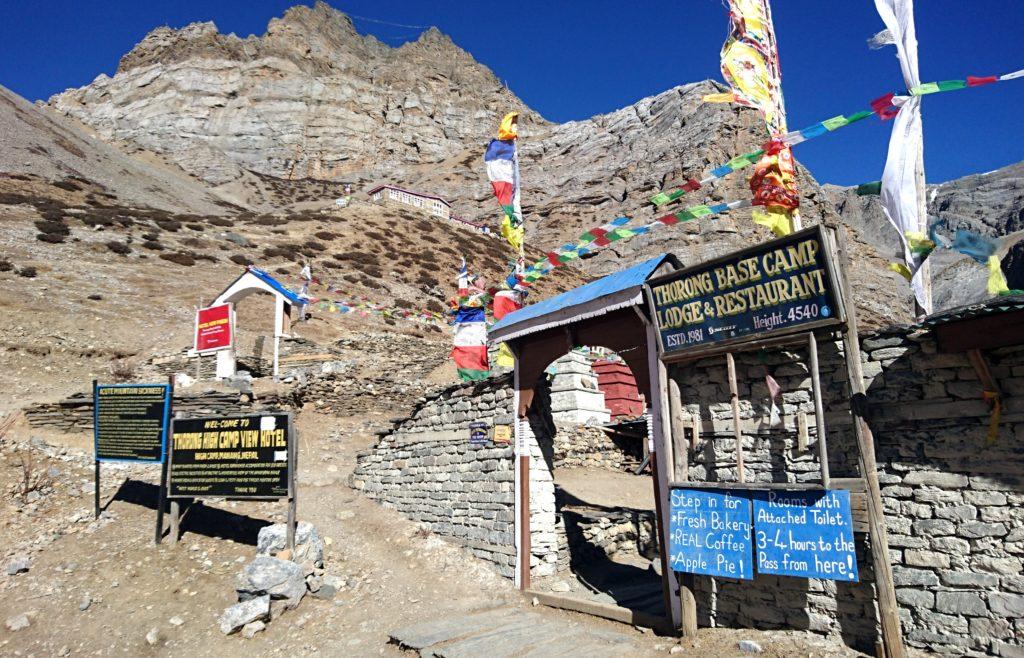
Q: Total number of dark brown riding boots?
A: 0